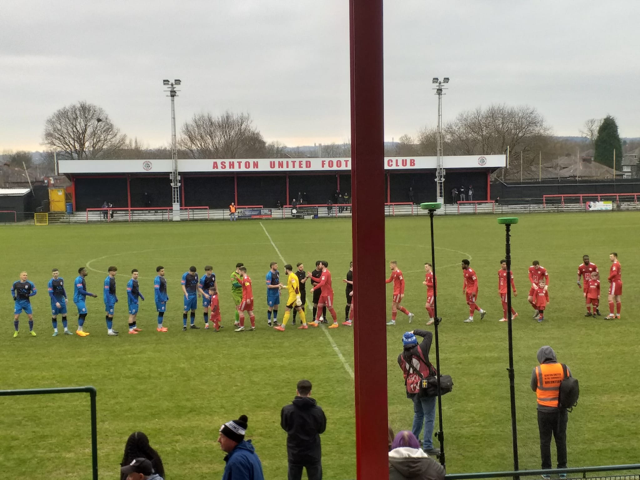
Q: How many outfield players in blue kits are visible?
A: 9